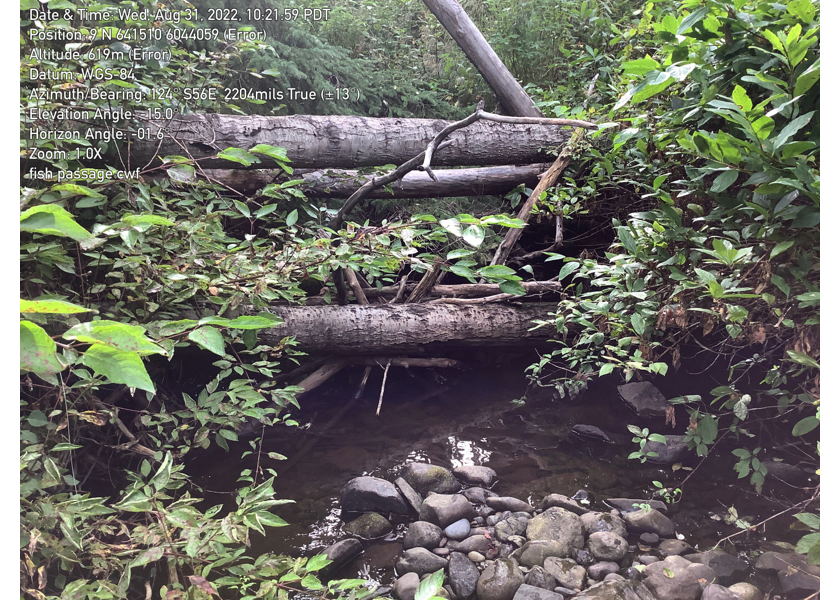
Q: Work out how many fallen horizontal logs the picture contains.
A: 3